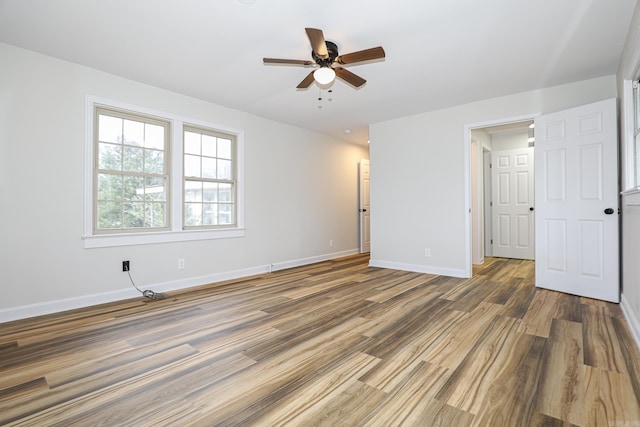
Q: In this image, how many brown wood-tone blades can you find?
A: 5